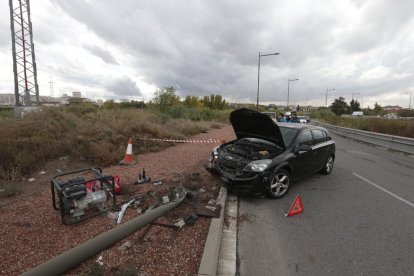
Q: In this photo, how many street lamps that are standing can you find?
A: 5